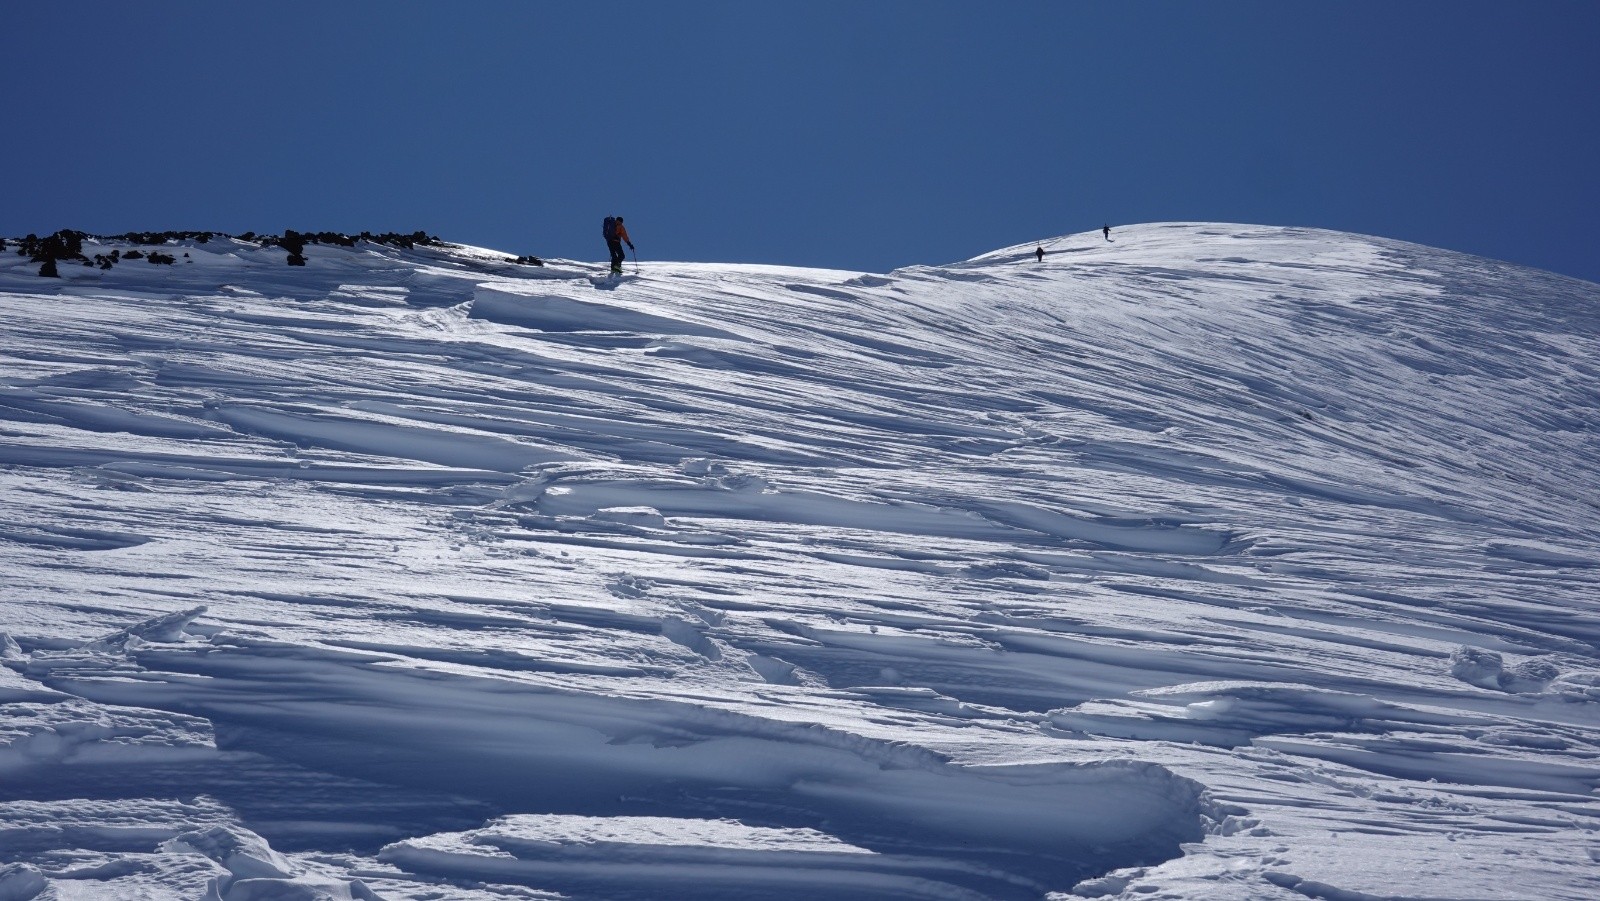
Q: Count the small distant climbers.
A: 2